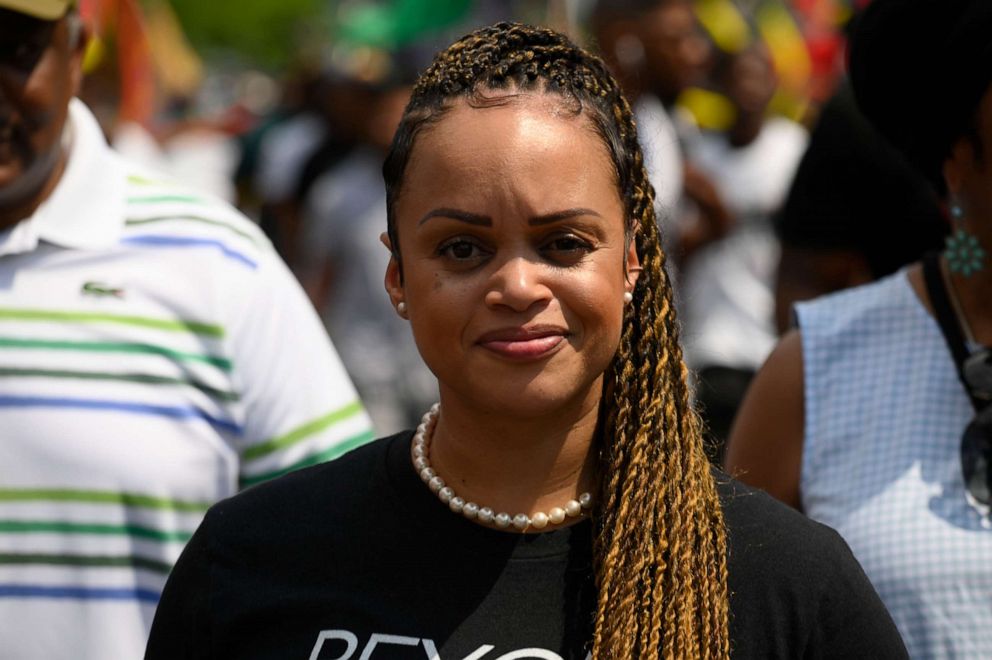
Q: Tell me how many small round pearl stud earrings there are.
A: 2